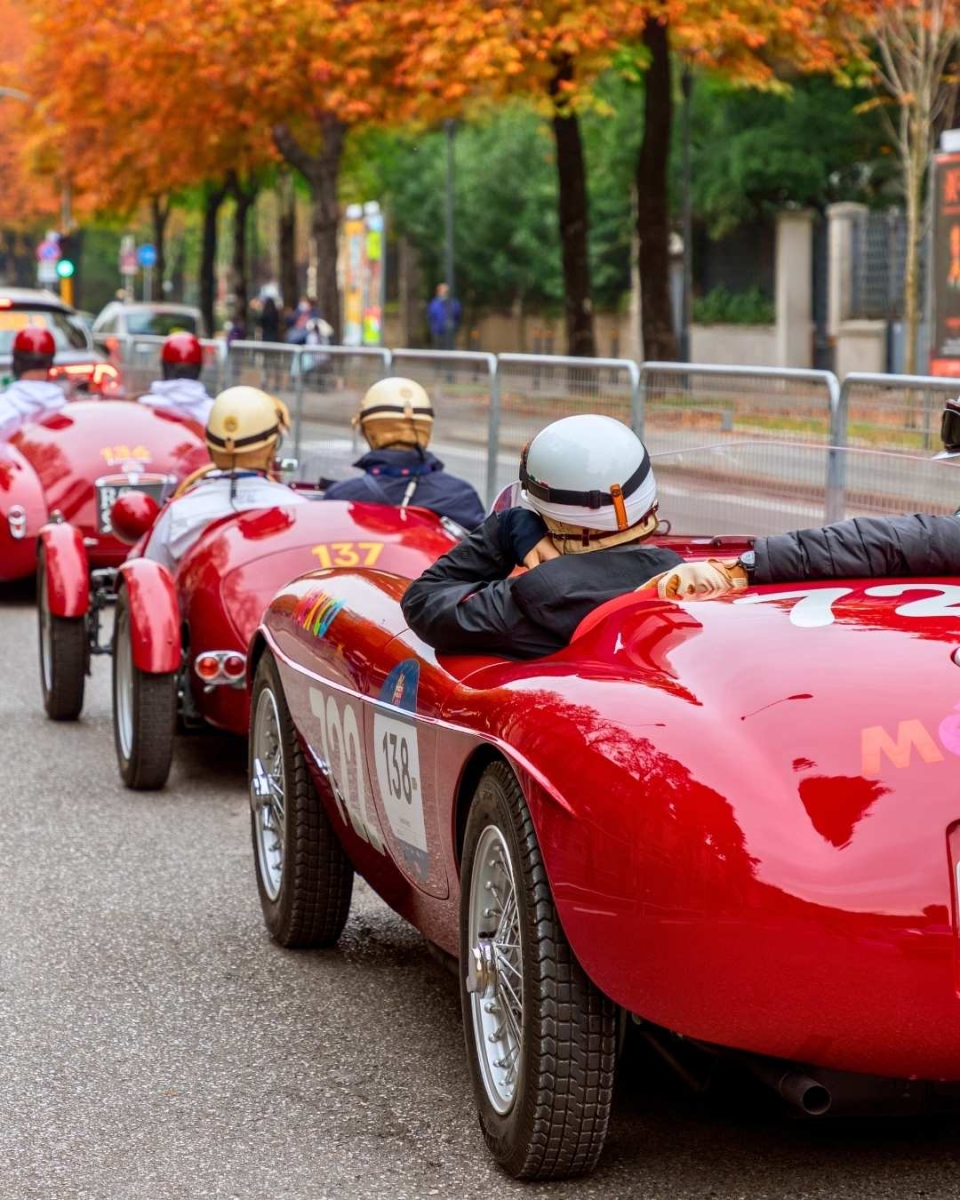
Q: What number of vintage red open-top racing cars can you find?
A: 3